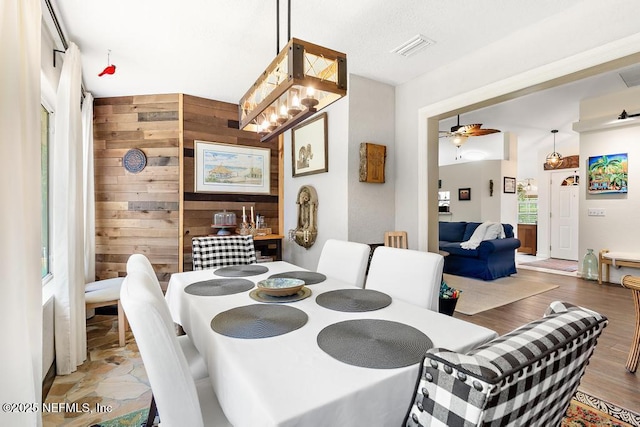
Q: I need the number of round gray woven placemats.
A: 6